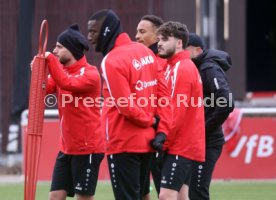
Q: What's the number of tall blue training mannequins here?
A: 0